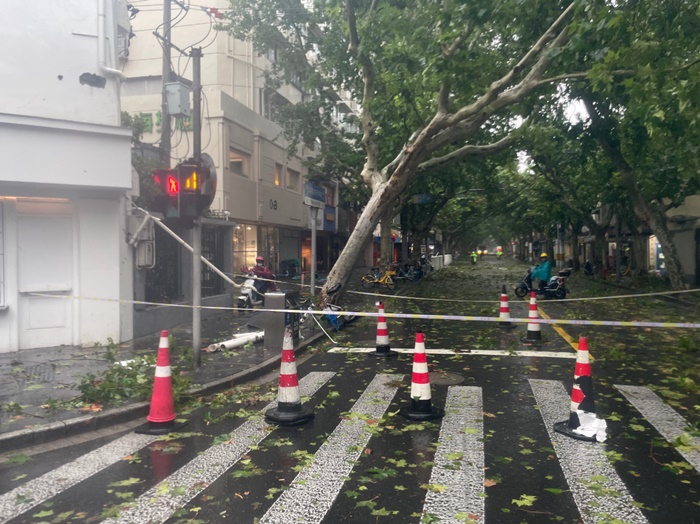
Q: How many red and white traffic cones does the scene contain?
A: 7